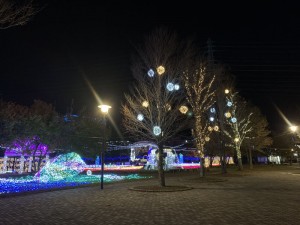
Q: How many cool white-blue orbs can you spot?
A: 9